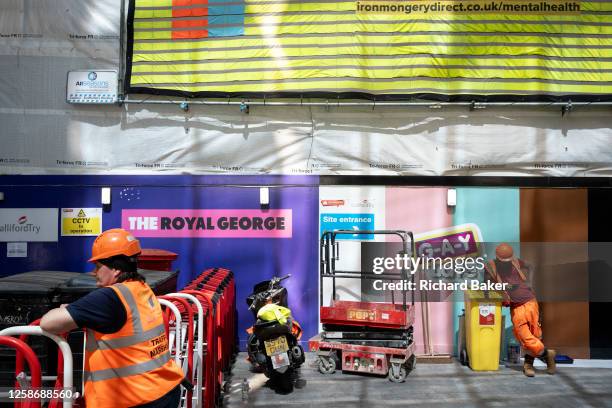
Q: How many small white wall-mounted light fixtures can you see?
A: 3